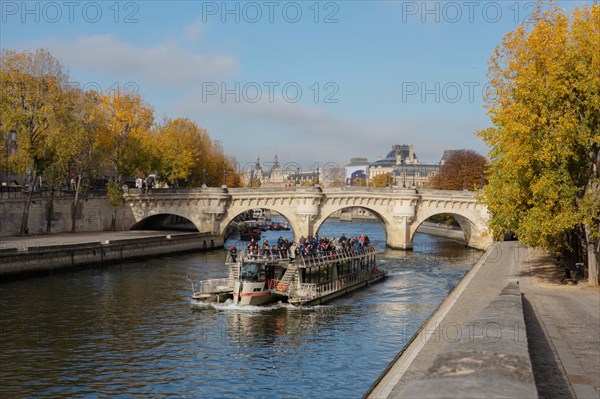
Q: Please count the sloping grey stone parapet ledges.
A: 1